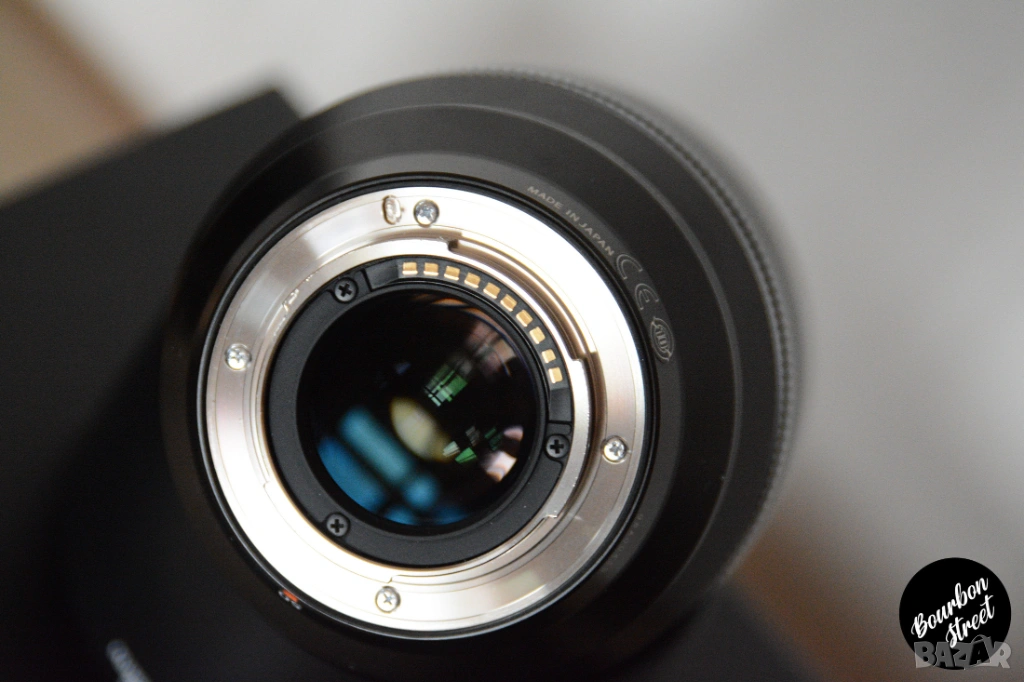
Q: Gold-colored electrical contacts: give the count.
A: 10